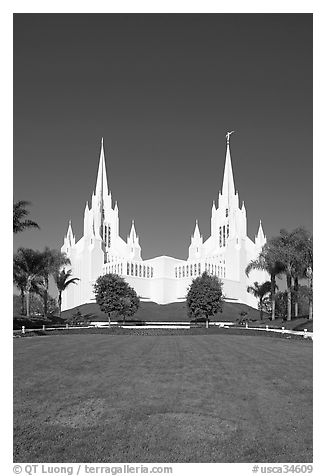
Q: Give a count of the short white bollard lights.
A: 7